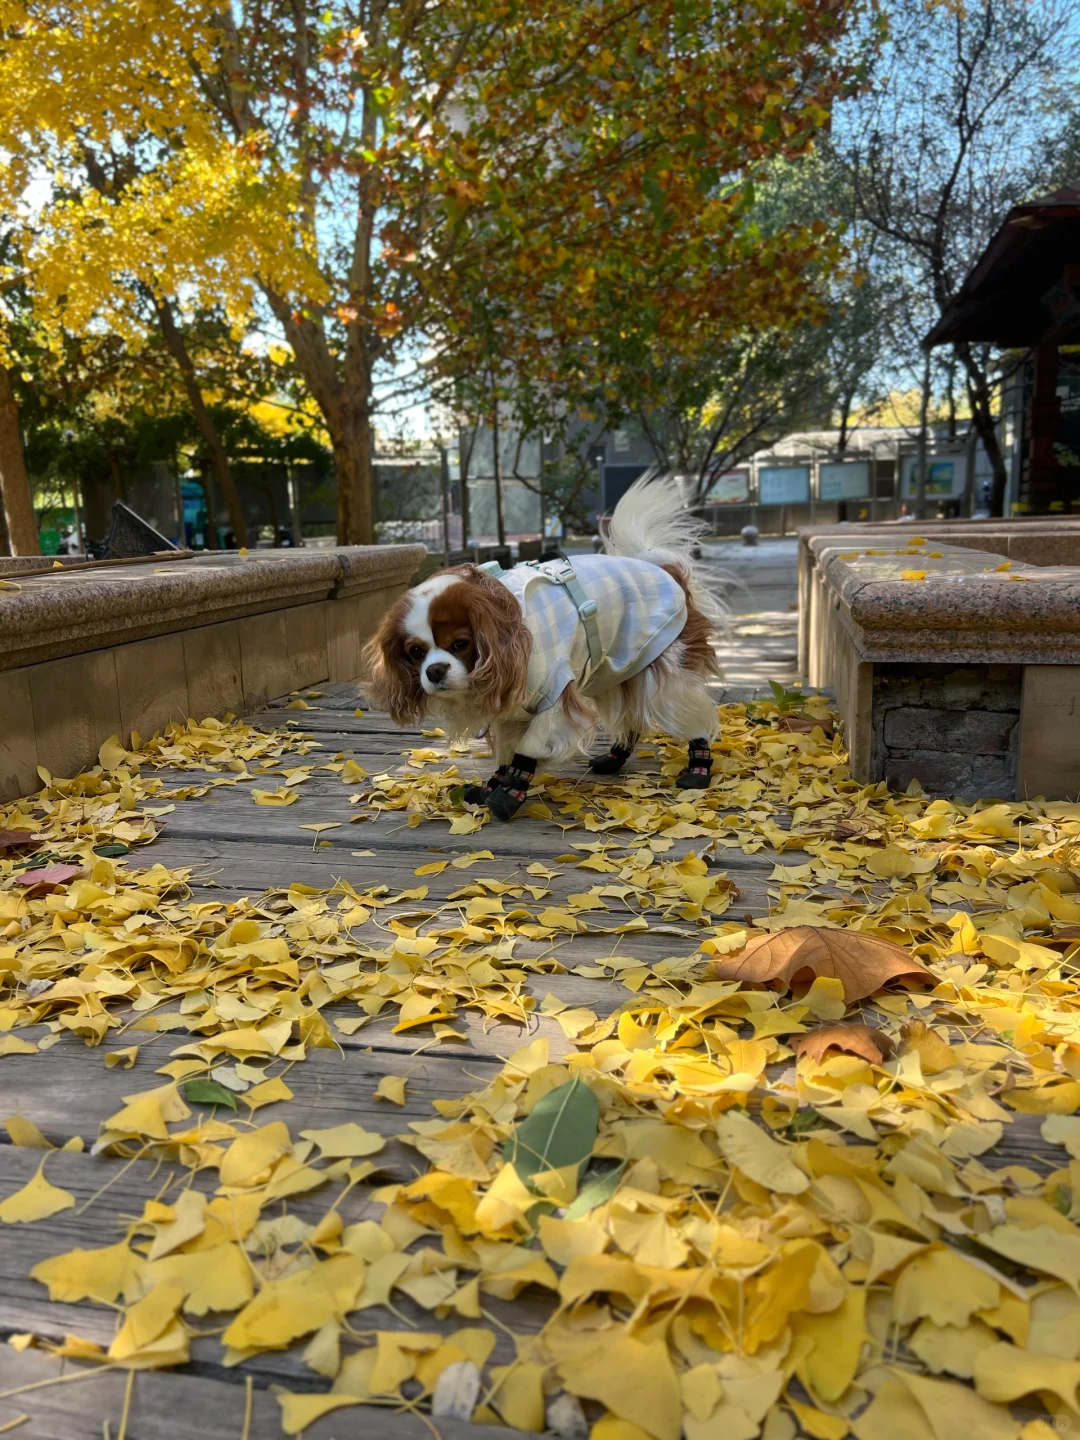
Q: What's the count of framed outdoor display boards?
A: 4